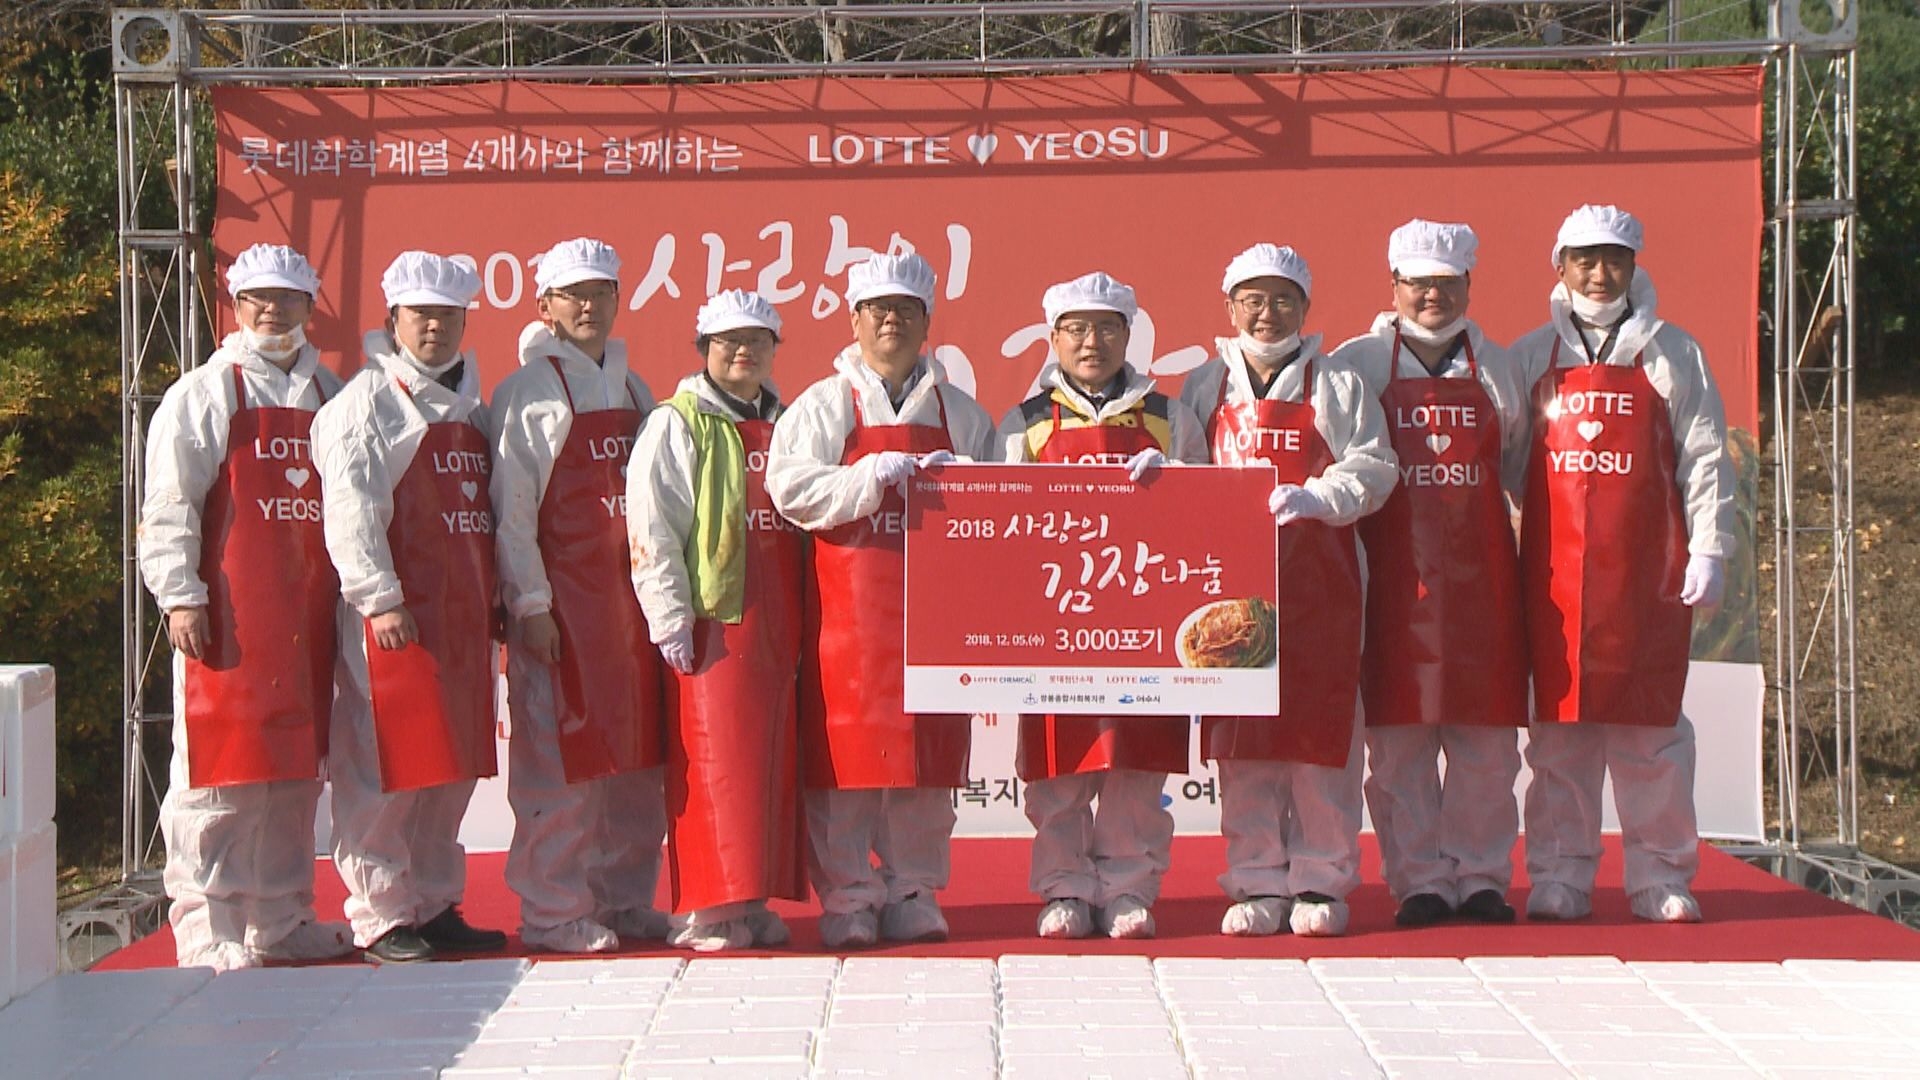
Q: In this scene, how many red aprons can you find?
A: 9